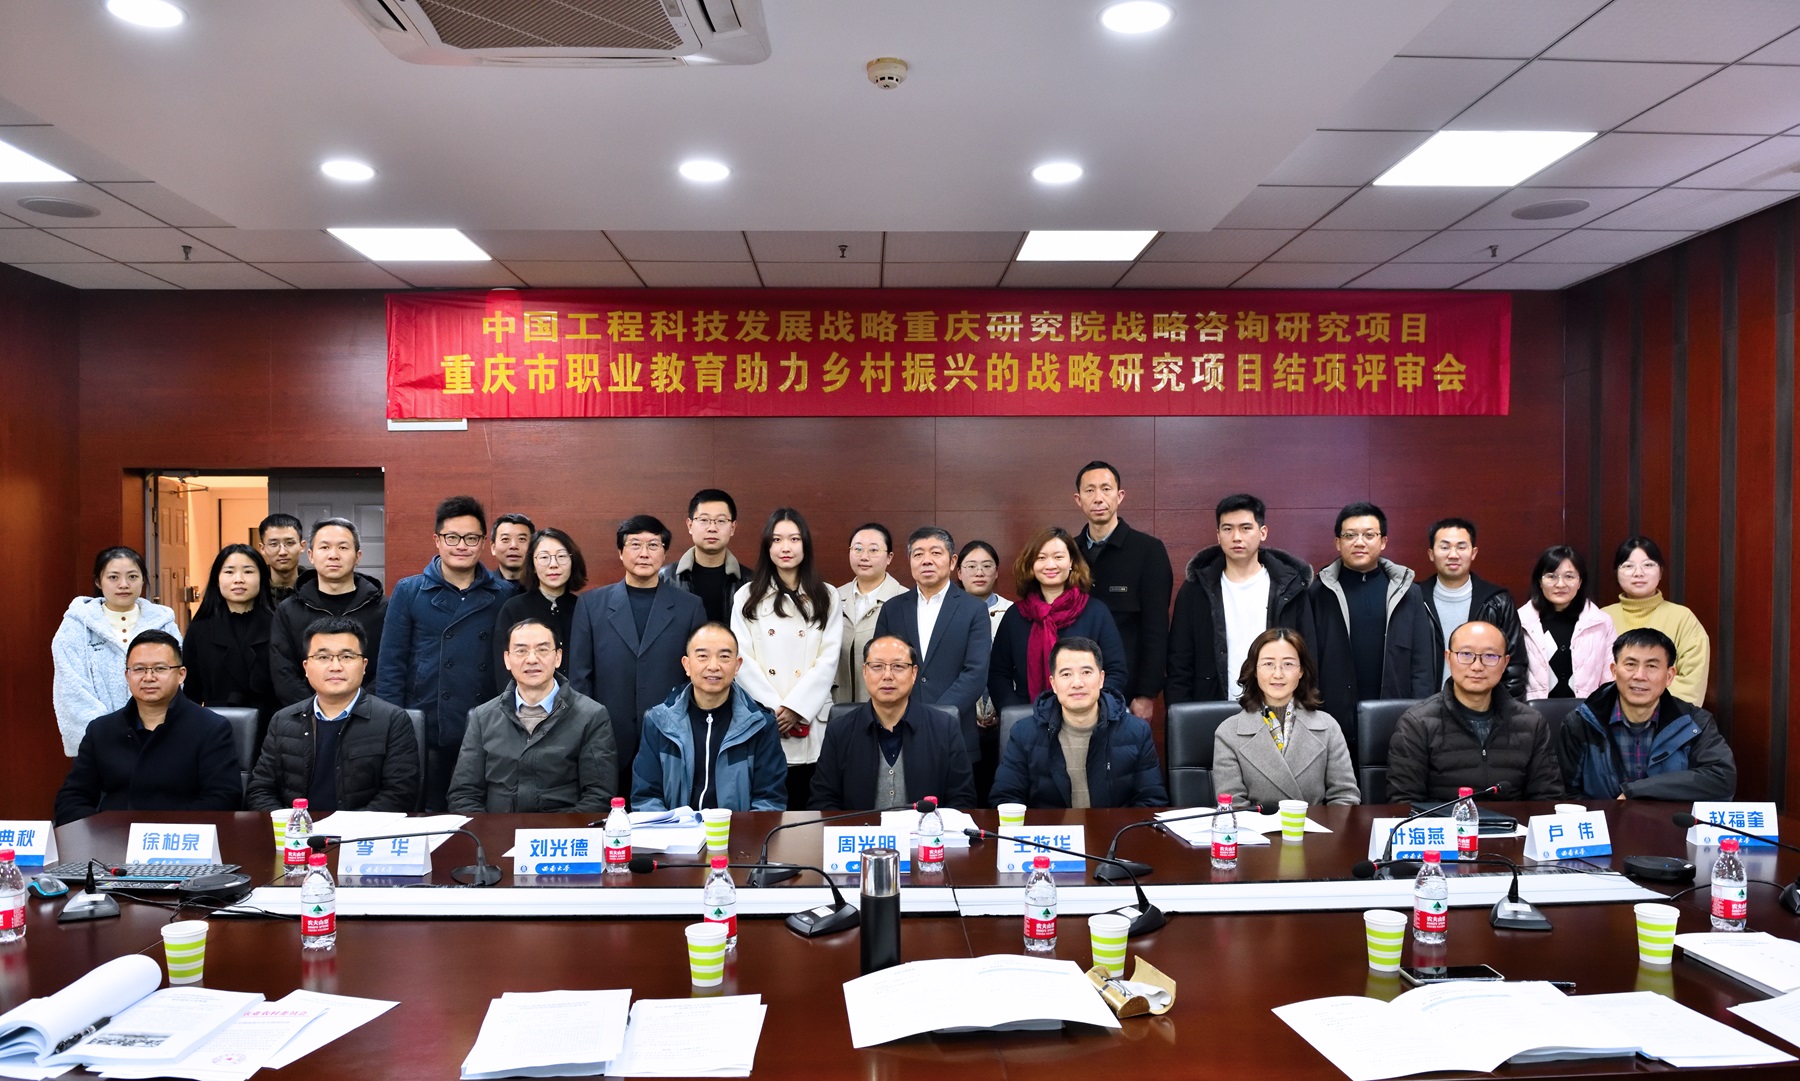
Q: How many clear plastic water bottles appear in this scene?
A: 11